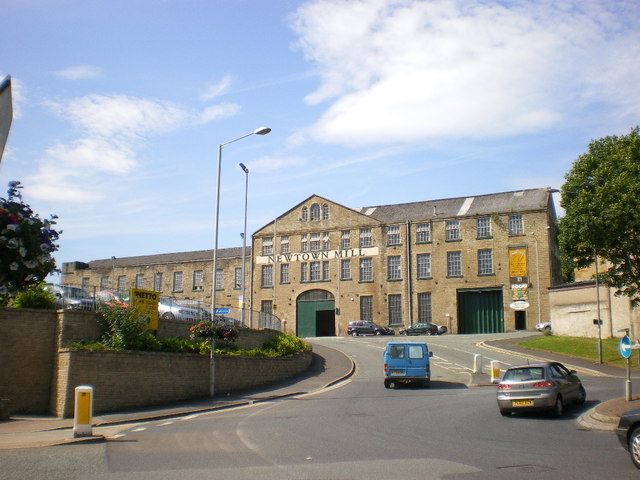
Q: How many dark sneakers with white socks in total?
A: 0